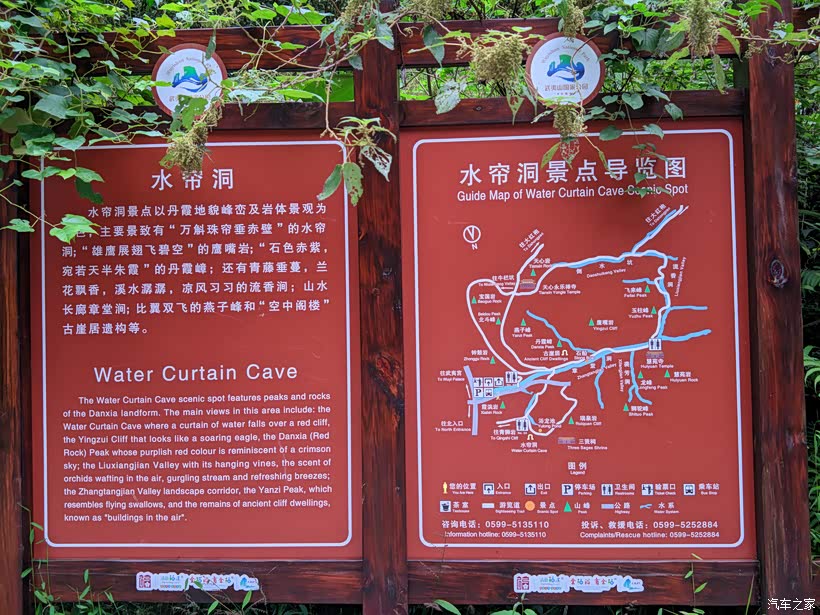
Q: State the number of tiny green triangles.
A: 15